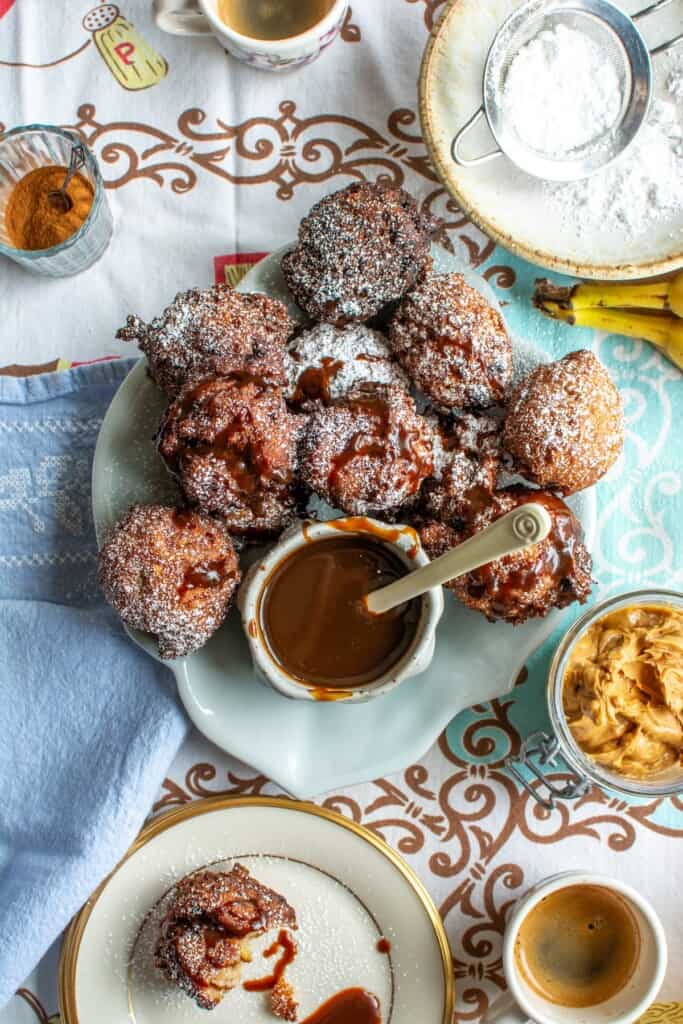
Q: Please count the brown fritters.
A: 11